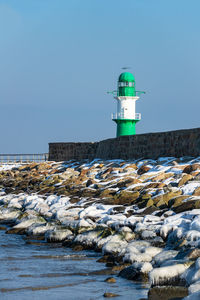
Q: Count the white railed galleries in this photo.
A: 1